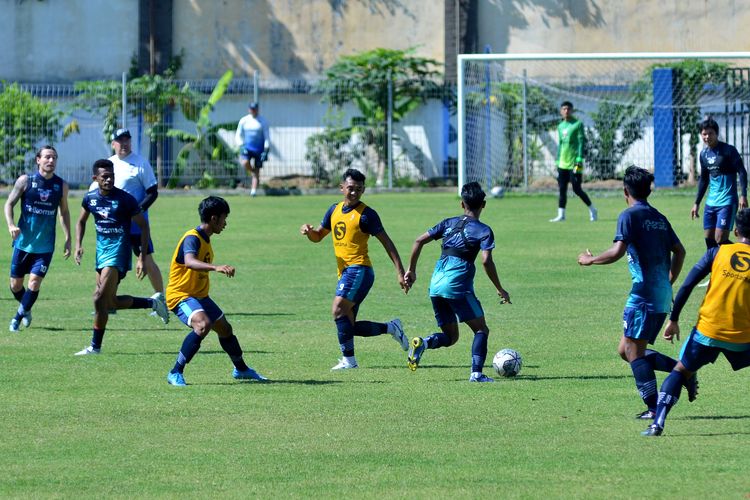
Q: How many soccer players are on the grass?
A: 9